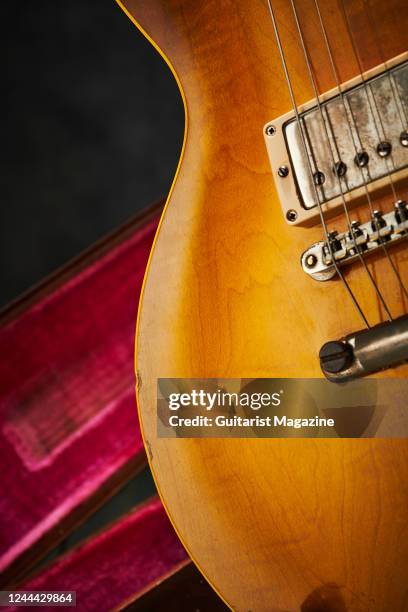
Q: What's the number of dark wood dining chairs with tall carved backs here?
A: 0